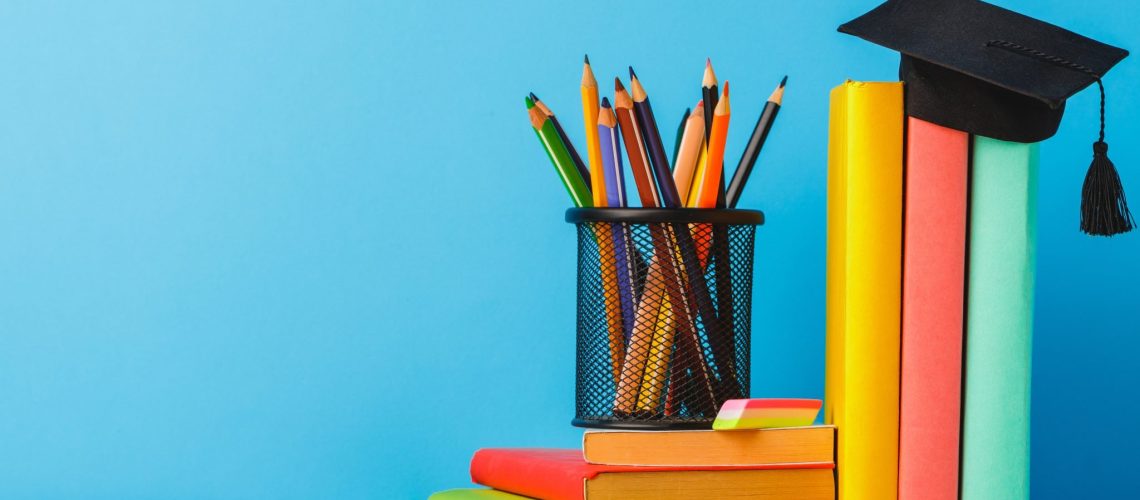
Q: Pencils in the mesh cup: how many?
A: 12